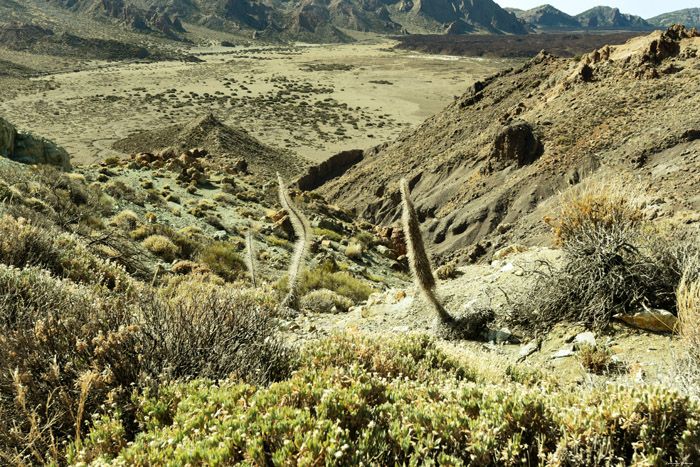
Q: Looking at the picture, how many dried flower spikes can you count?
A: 3